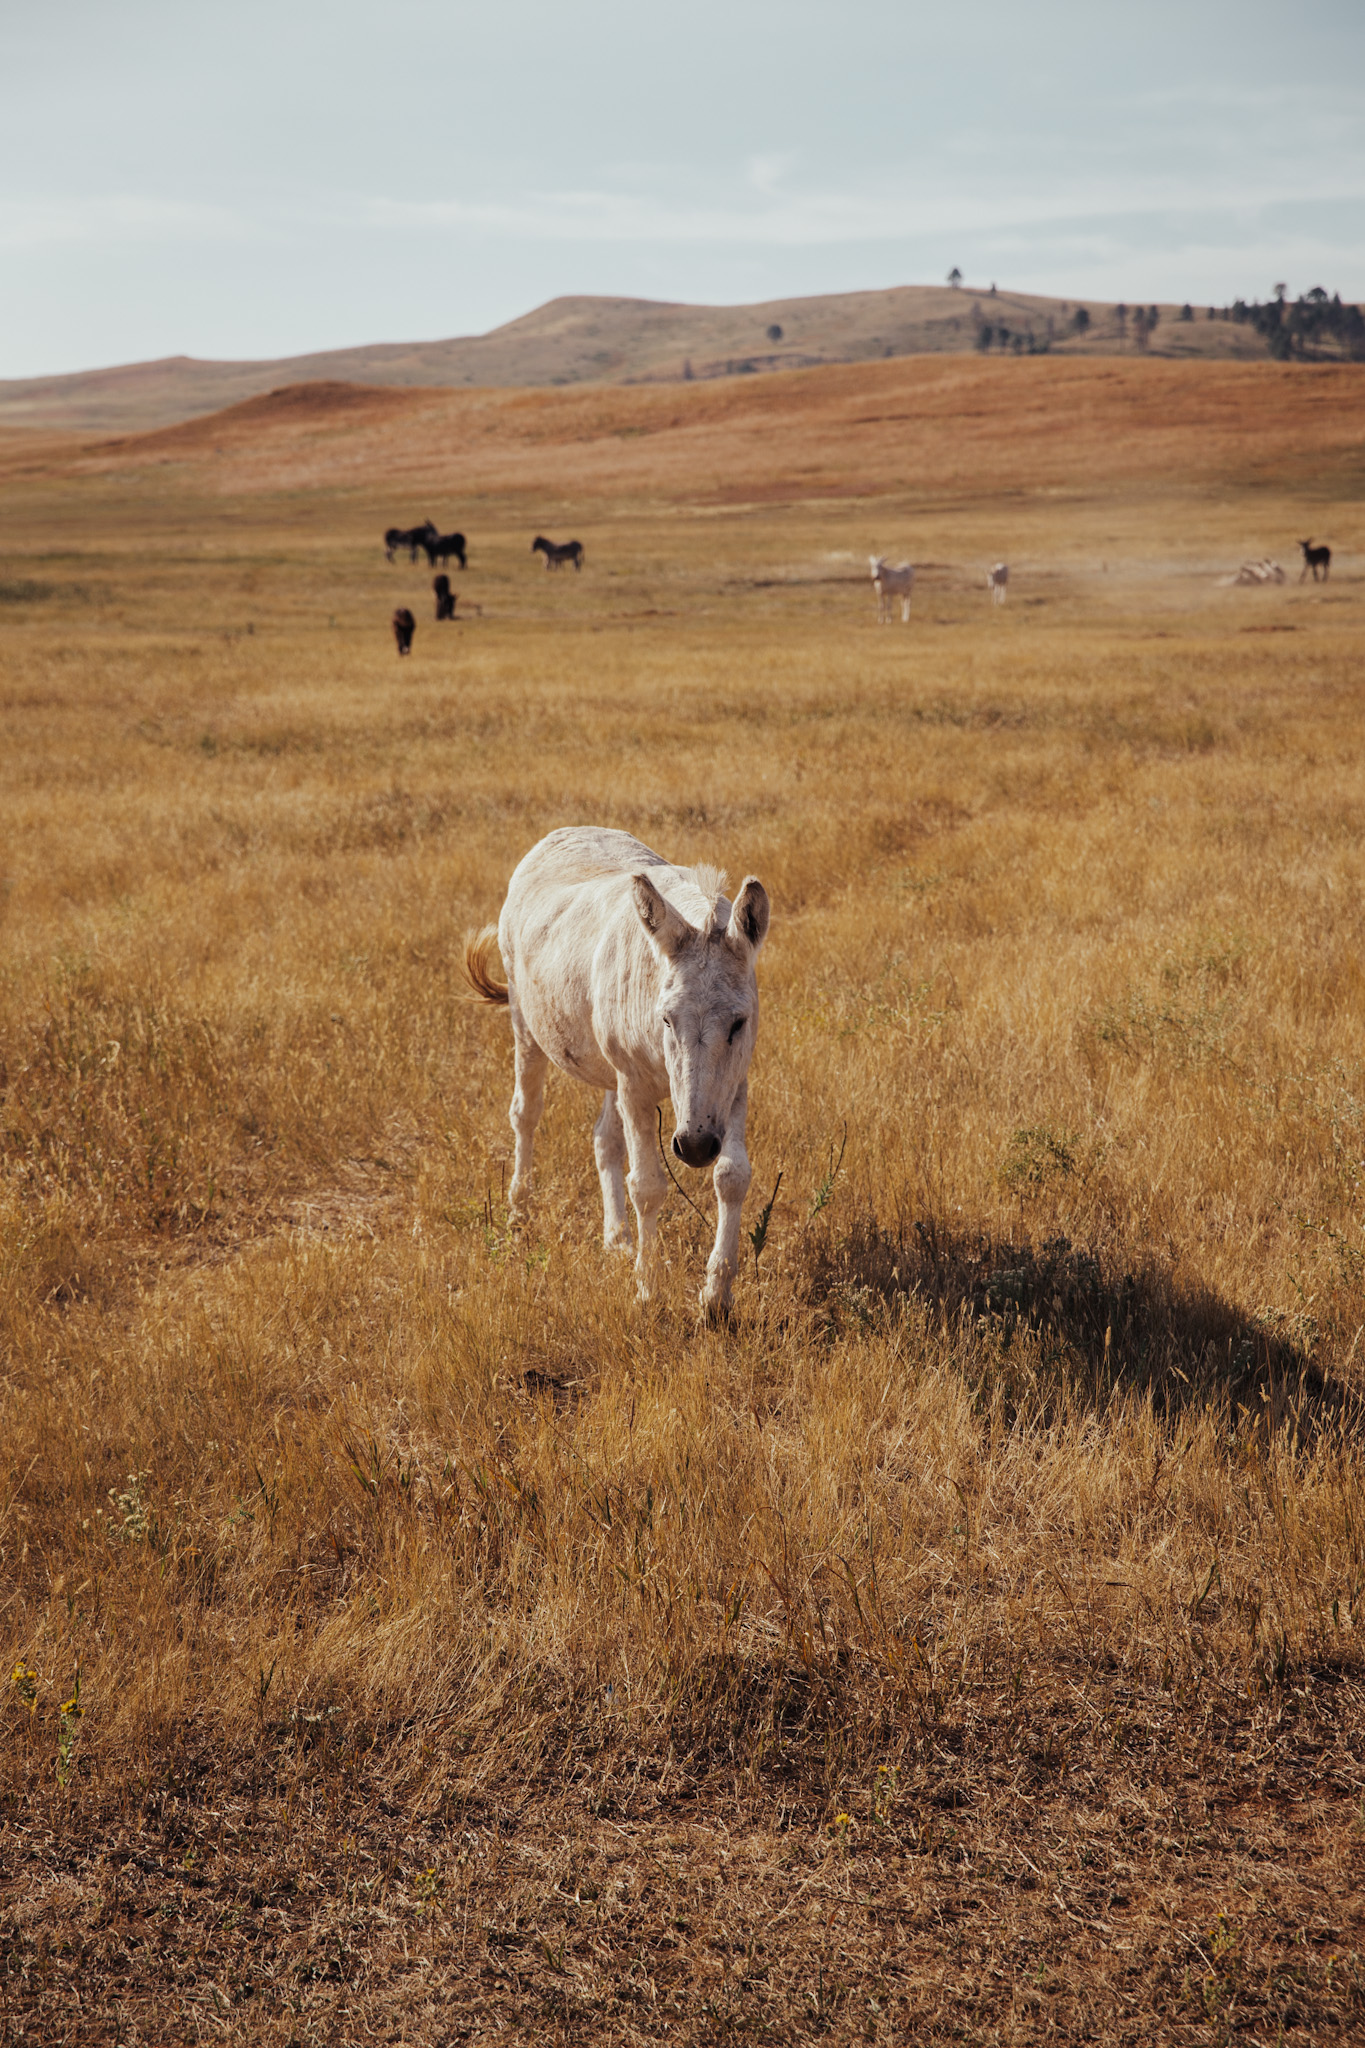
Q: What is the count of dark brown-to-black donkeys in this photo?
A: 6